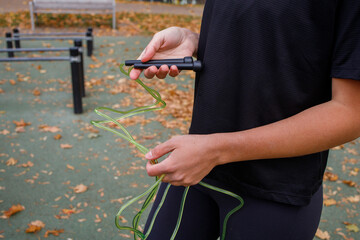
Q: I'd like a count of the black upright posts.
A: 6